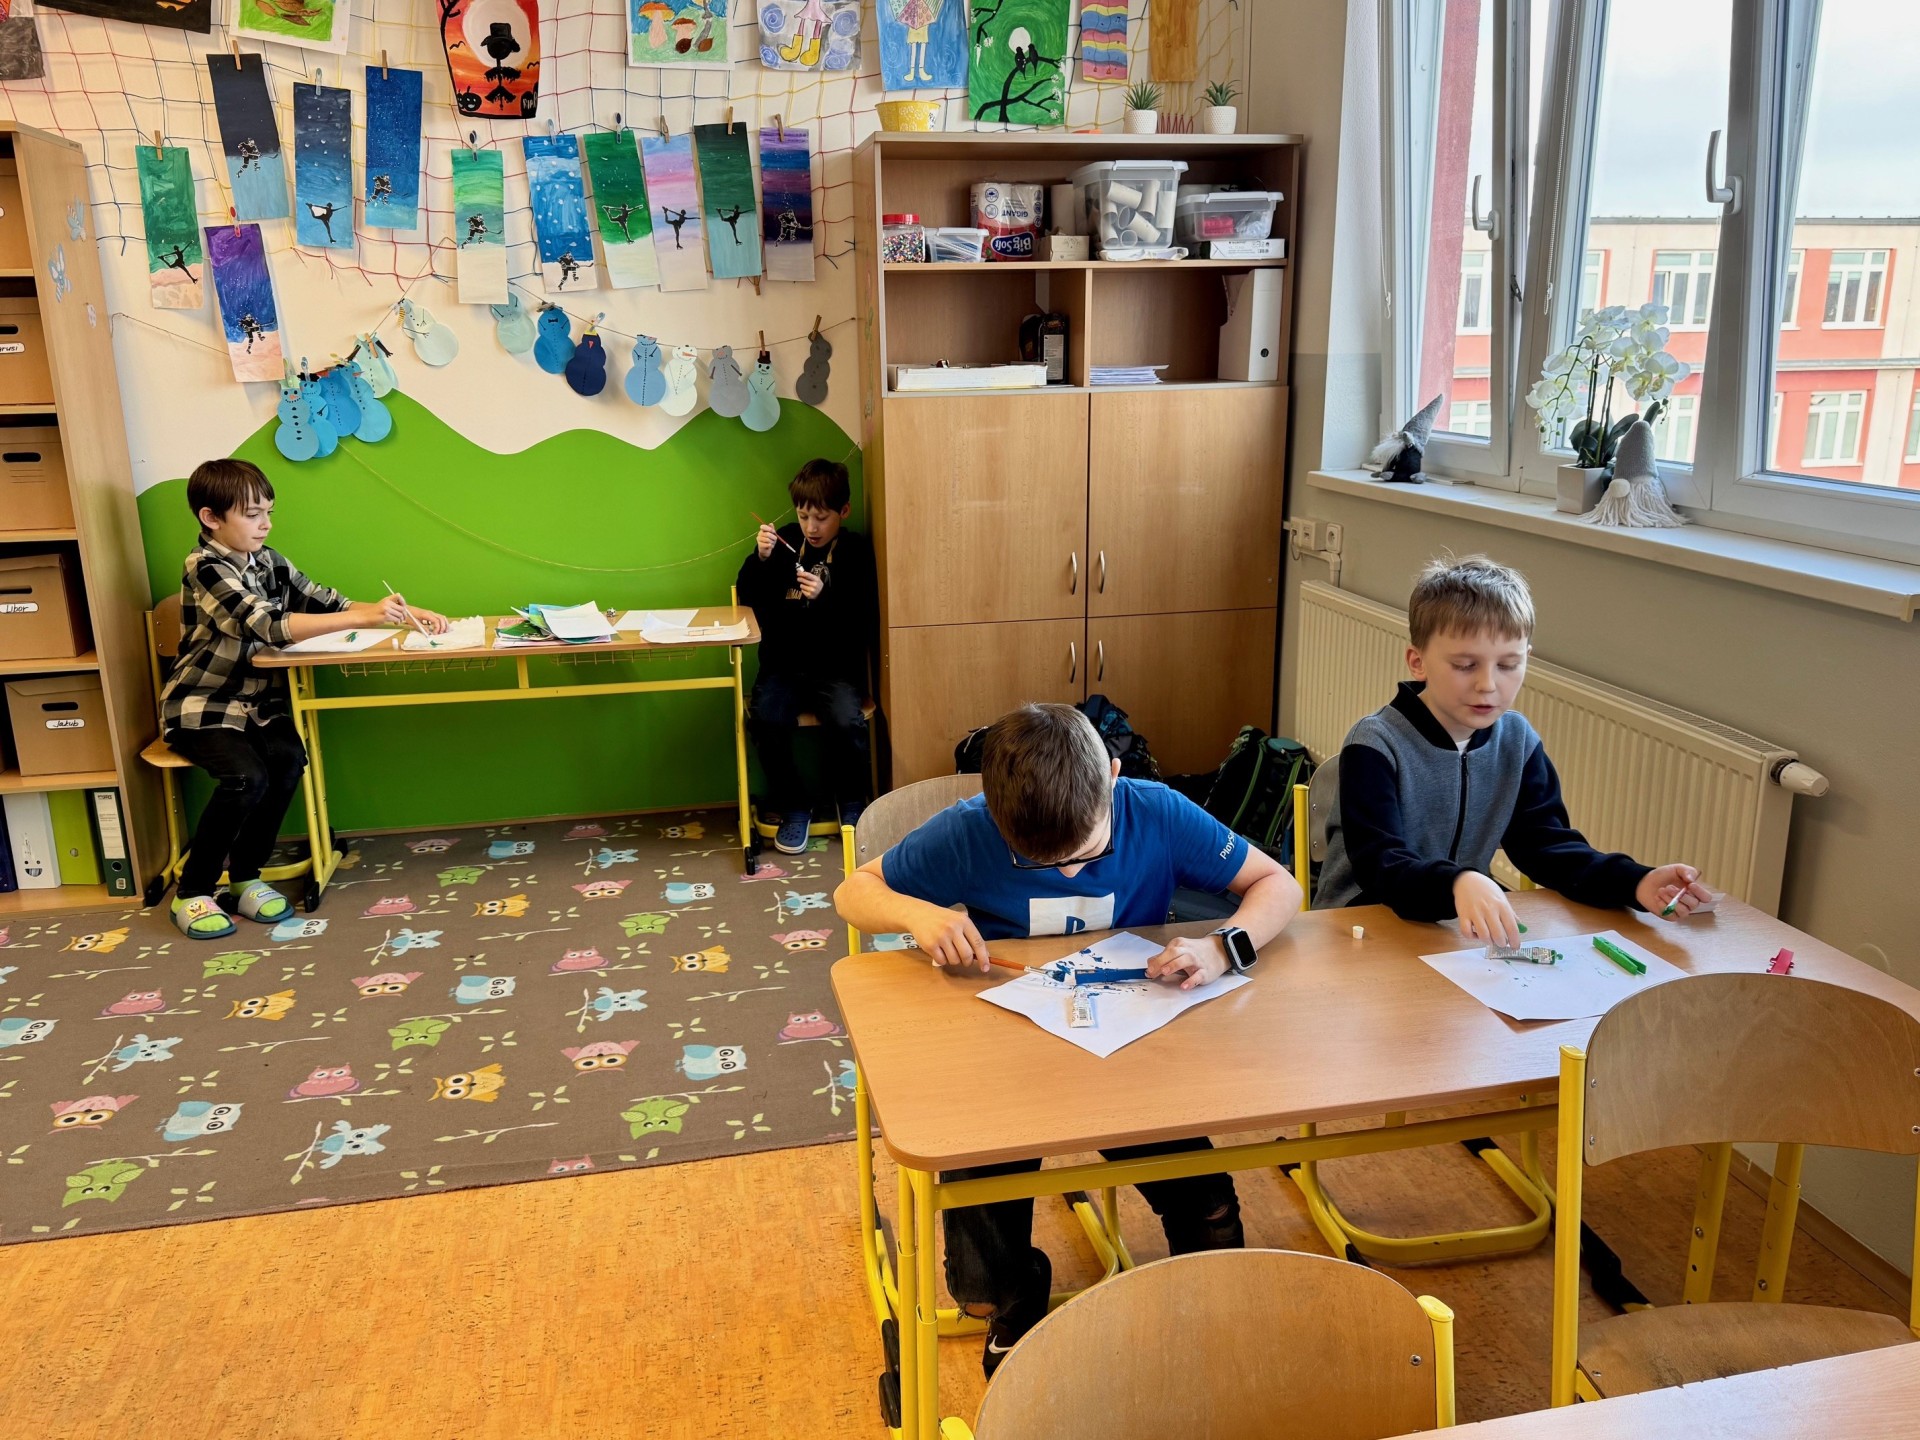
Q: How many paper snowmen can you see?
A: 14